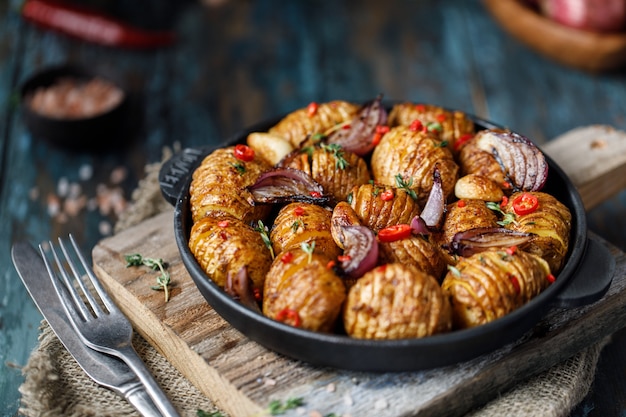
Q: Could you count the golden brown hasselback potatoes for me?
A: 15